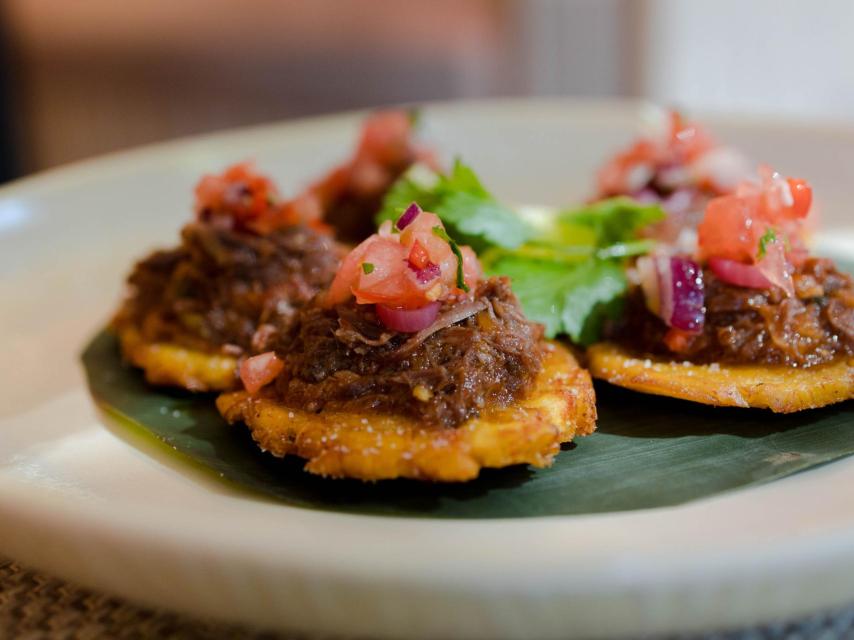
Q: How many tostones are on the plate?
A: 5